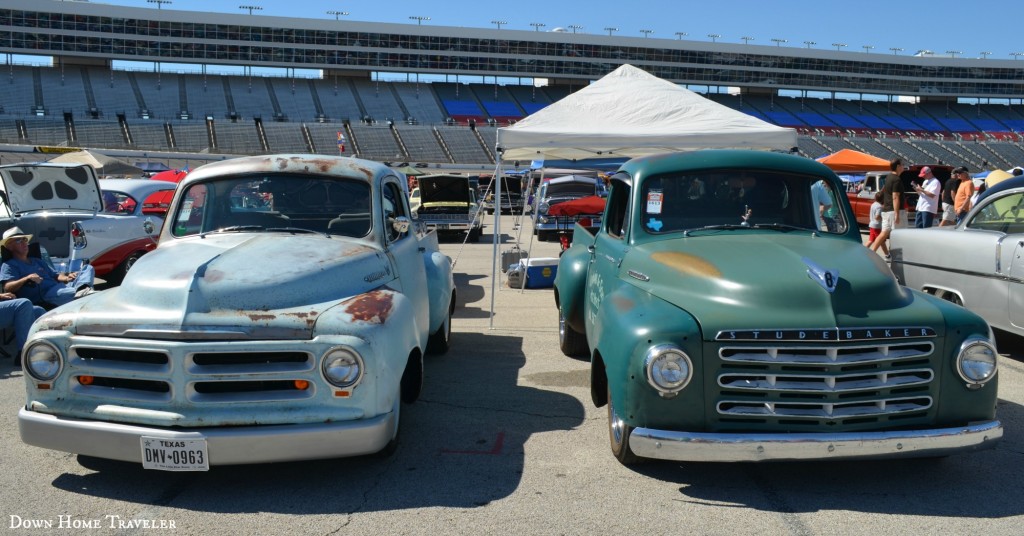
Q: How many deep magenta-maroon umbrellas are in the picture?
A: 0